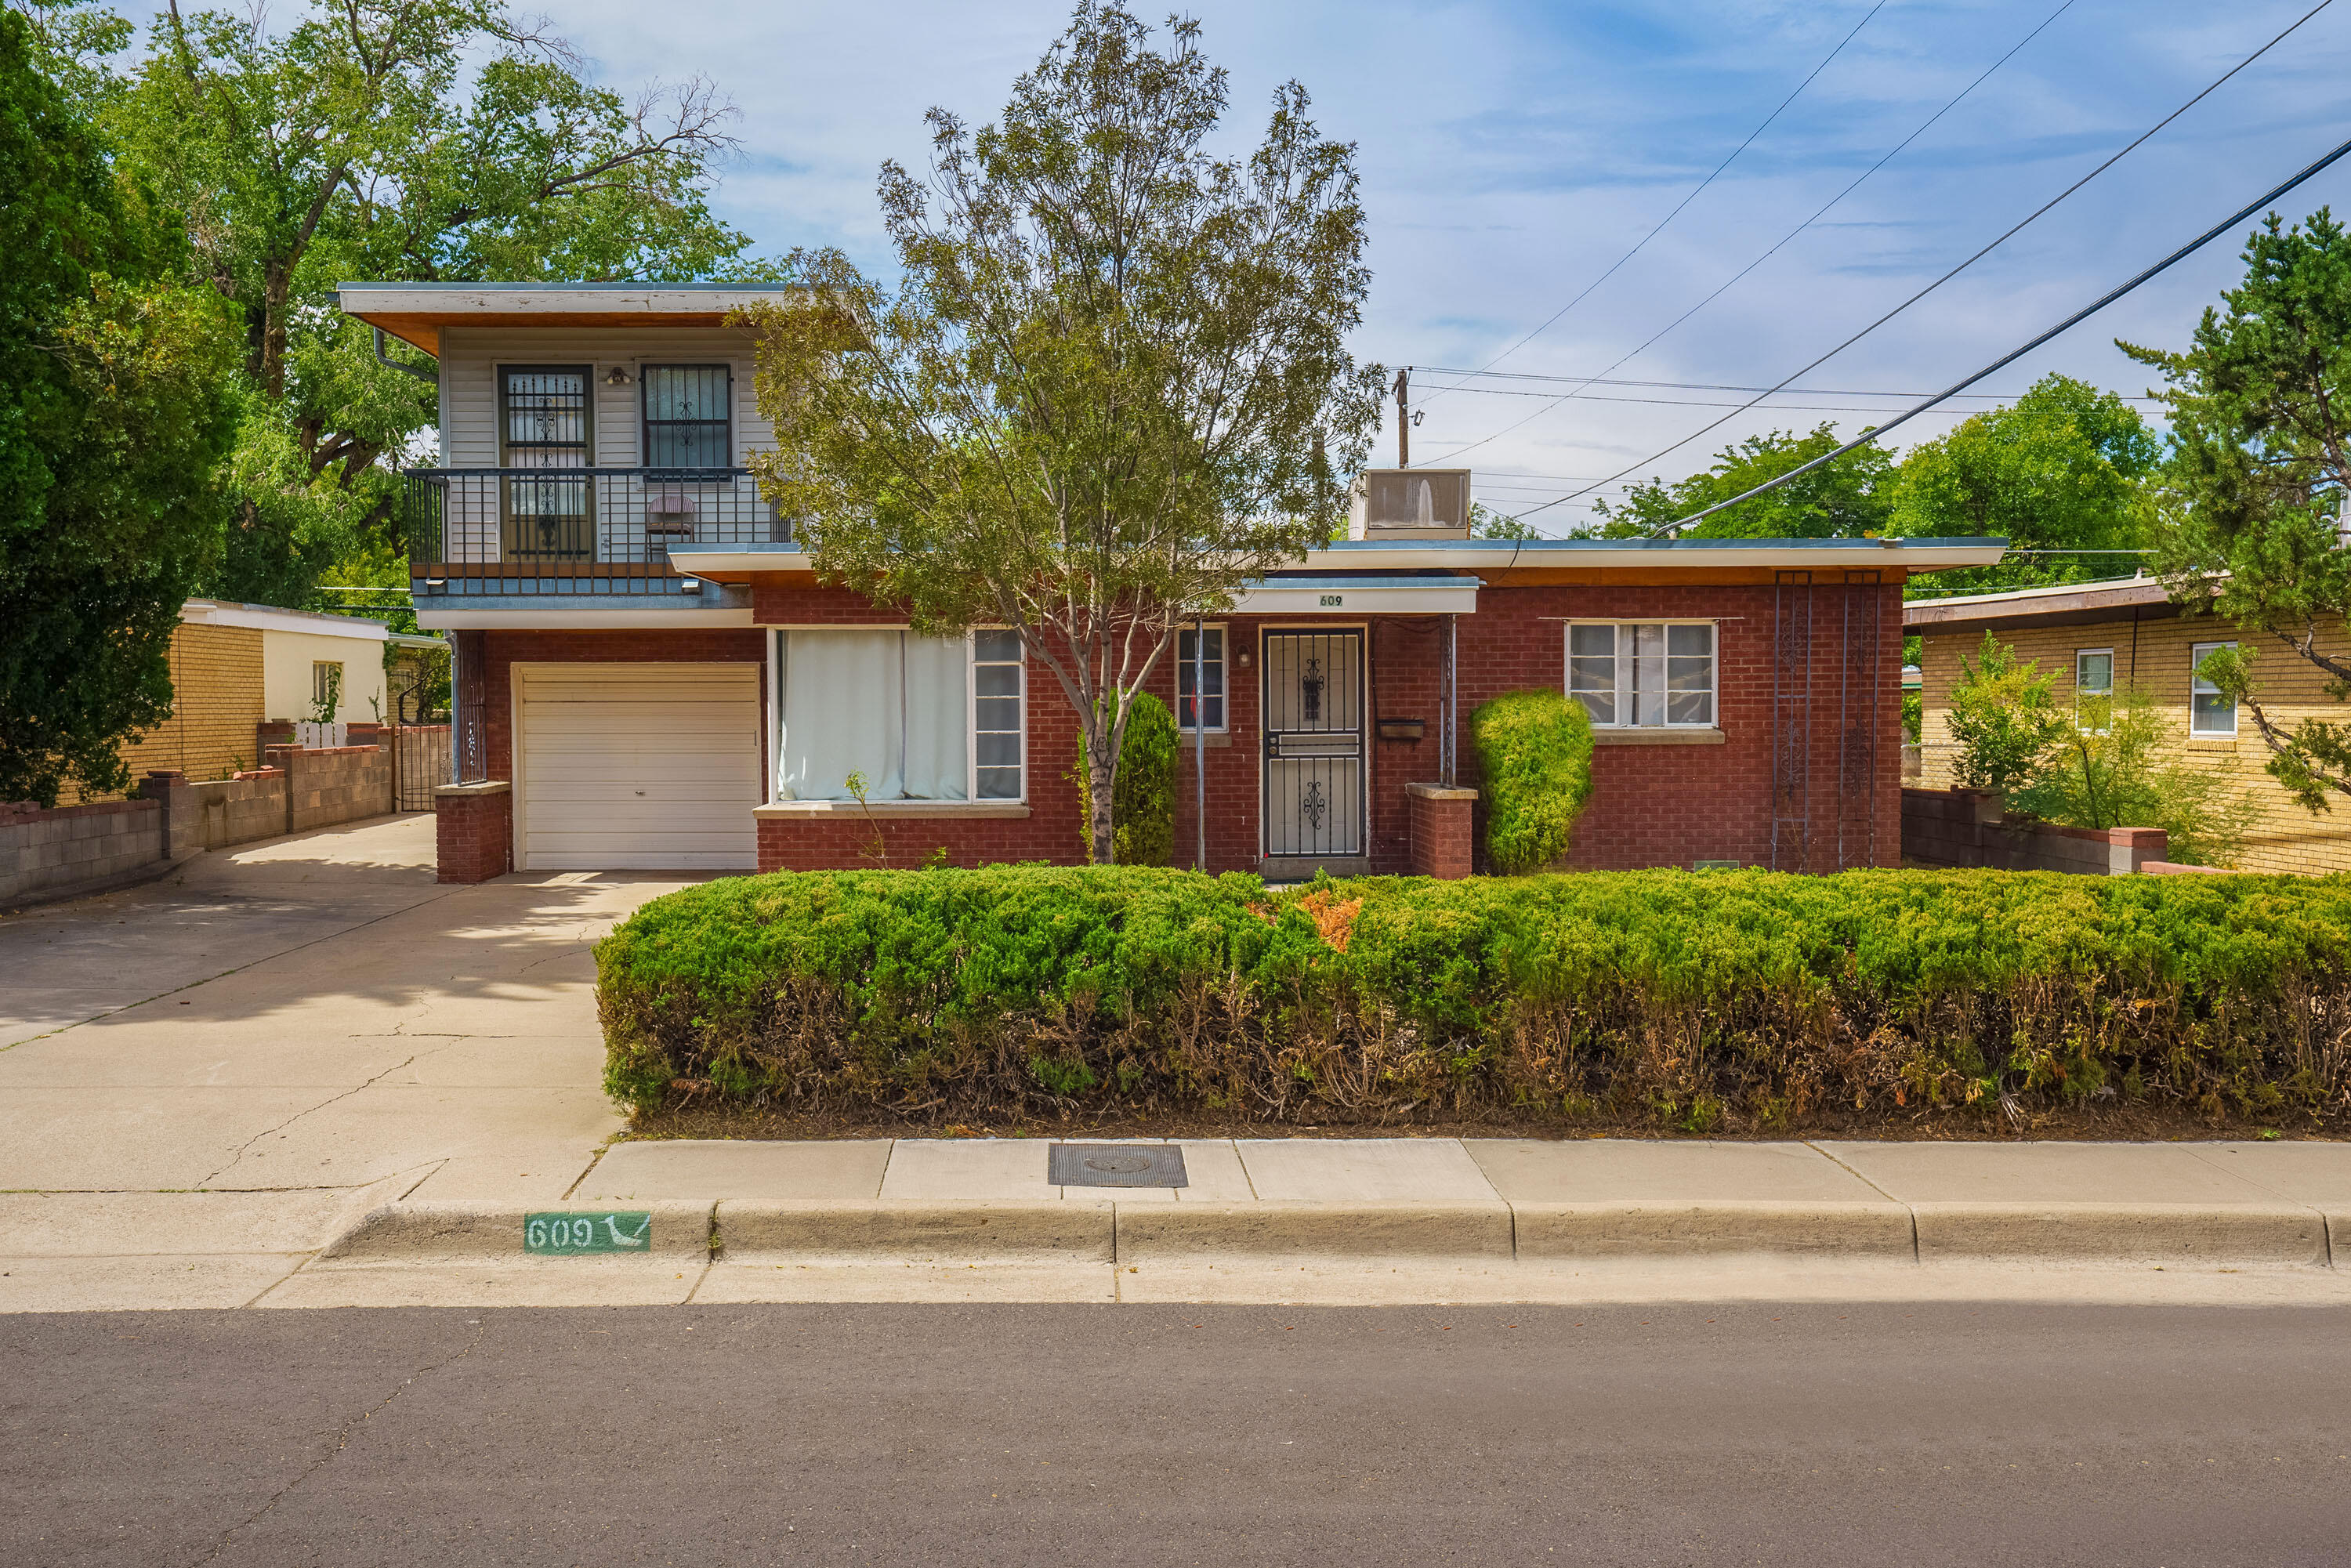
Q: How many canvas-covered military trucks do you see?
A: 0